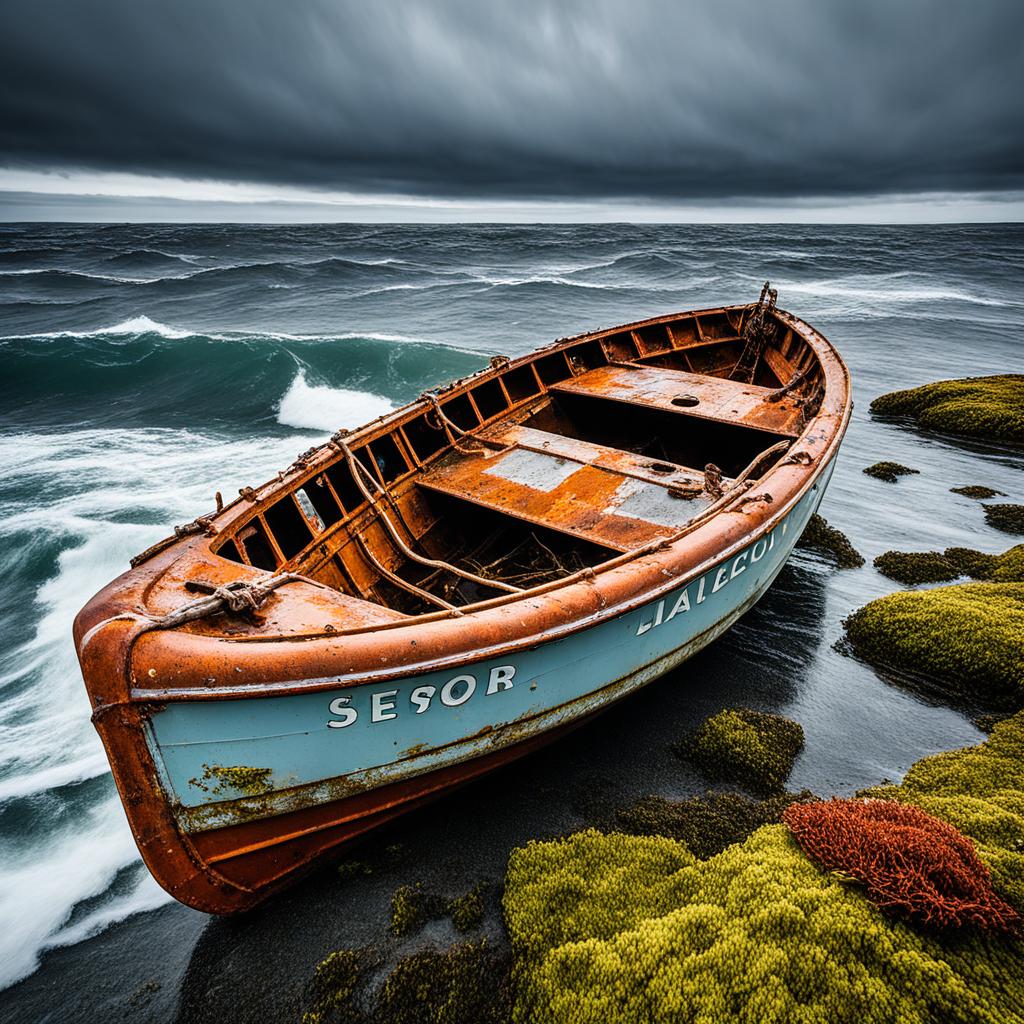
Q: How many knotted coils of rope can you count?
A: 1